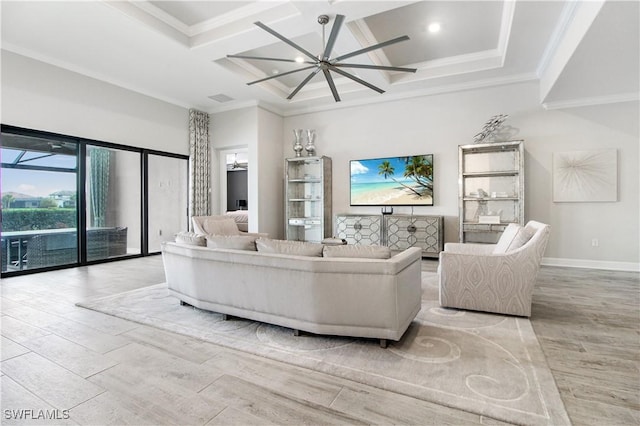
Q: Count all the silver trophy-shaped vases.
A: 2